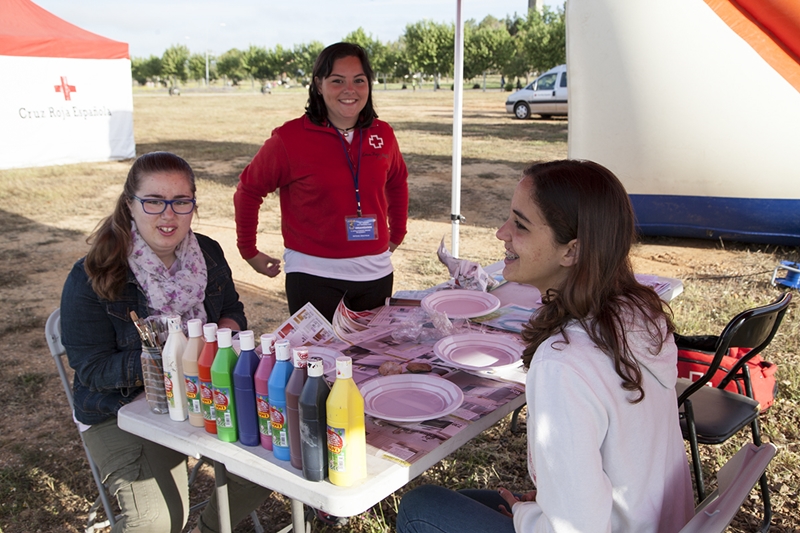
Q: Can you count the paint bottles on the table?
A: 10